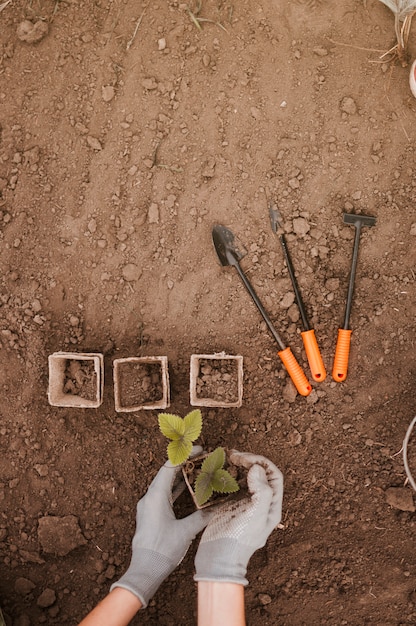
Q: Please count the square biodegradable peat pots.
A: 4